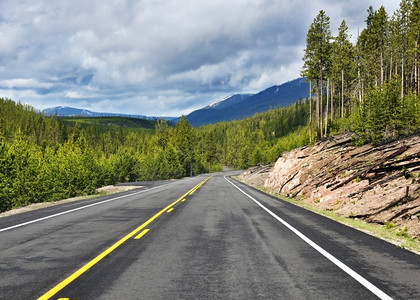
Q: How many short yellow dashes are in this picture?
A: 4